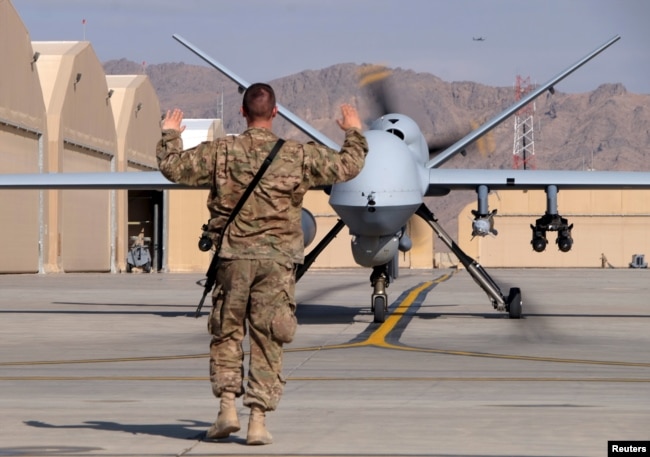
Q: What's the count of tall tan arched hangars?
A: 3